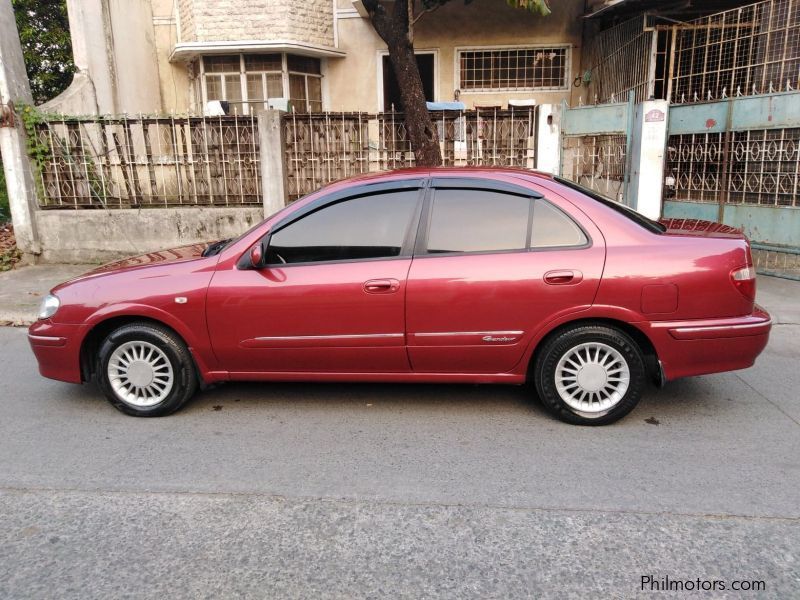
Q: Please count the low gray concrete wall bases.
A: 1